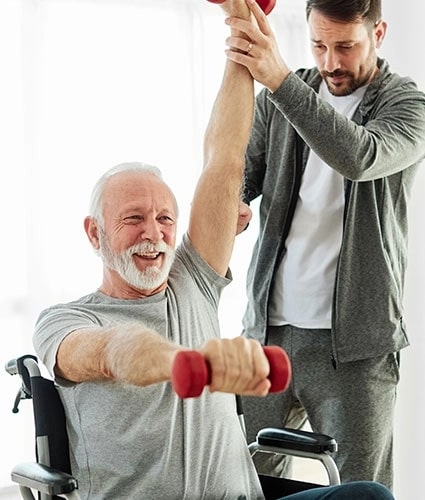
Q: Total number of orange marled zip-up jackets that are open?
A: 0